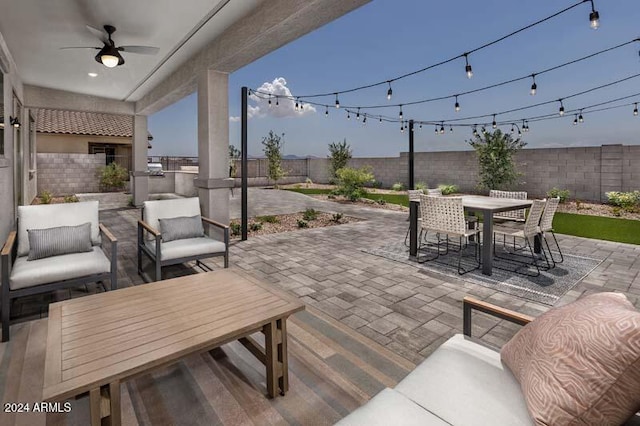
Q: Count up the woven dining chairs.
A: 6